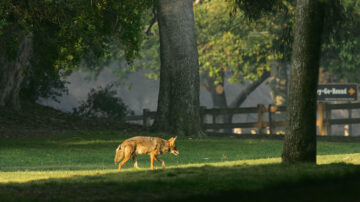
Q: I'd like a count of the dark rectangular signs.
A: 1